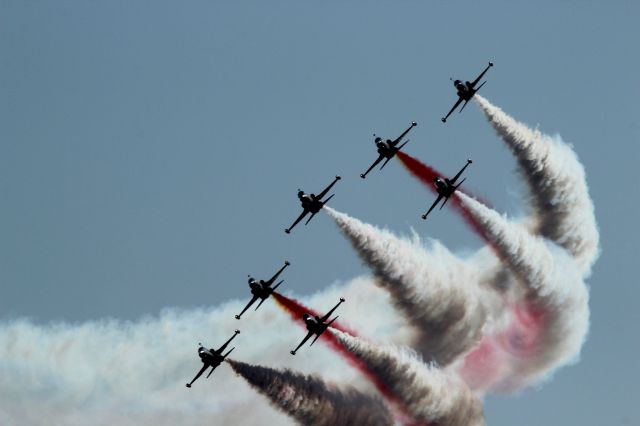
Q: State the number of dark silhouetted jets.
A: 7